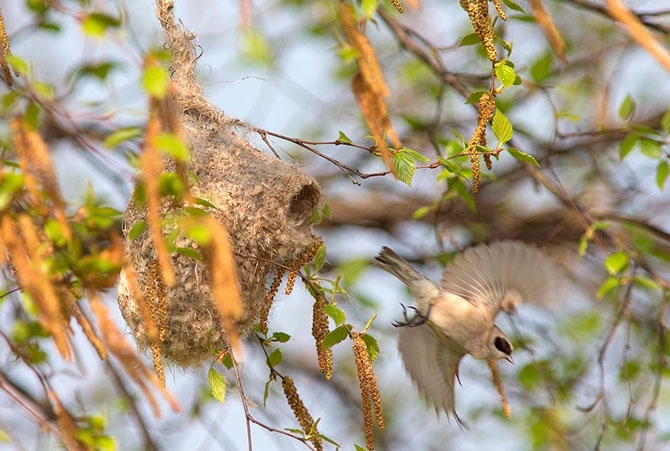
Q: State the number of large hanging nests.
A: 1